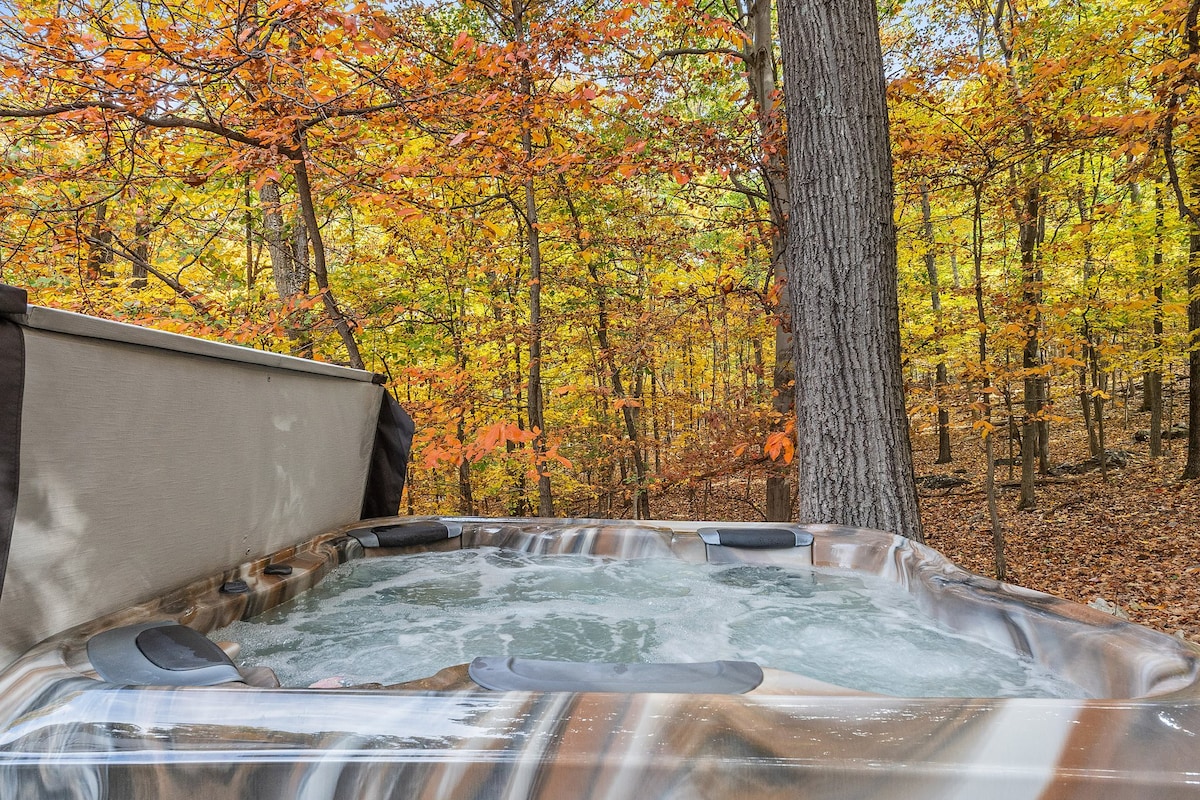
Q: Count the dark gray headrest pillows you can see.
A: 4